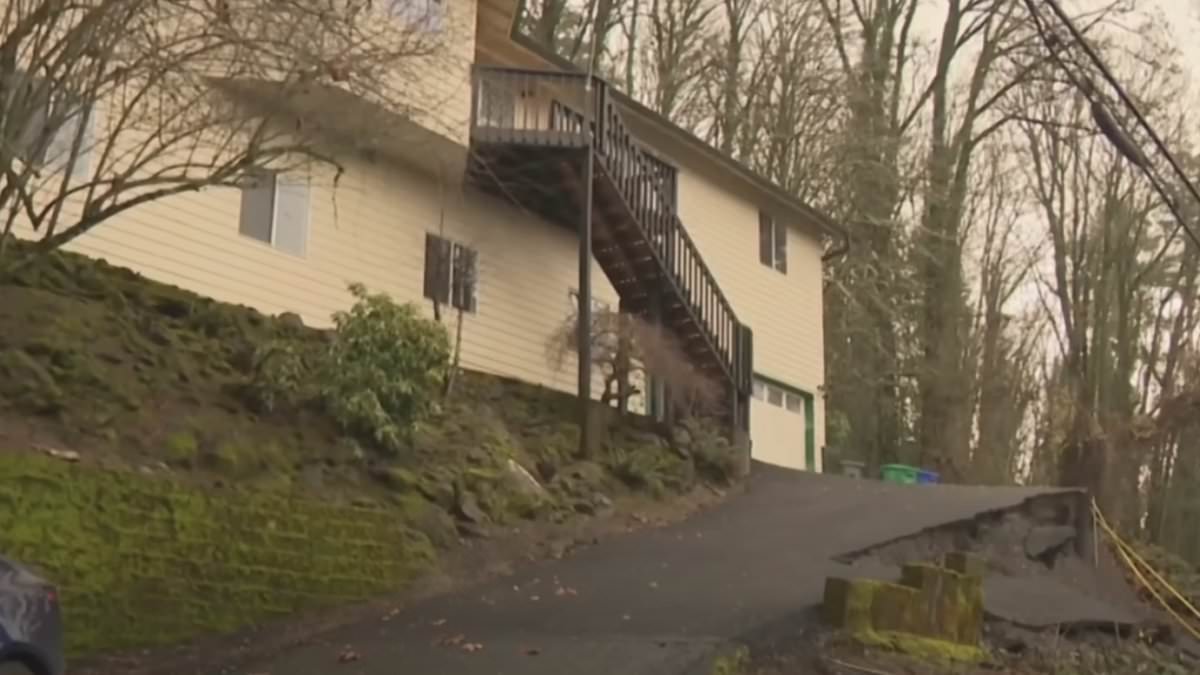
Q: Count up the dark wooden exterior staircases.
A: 1